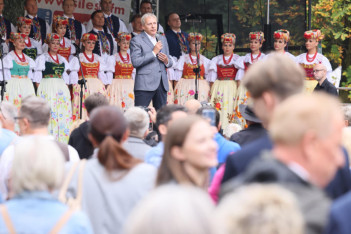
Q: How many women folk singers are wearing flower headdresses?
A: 11